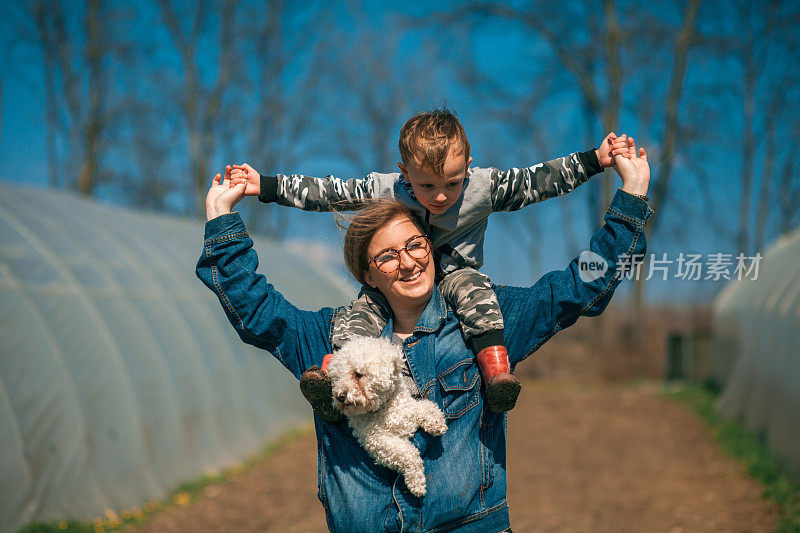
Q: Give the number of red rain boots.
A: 2